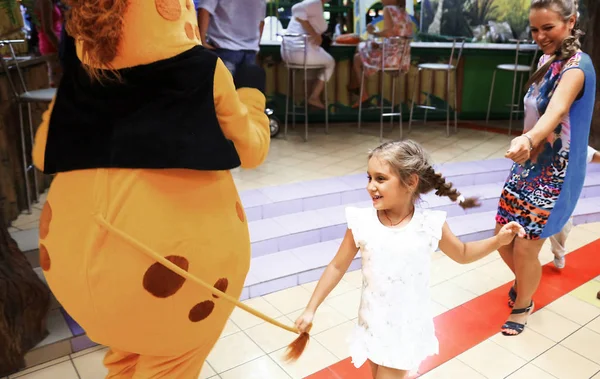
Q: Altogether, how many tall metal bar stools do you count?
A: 5